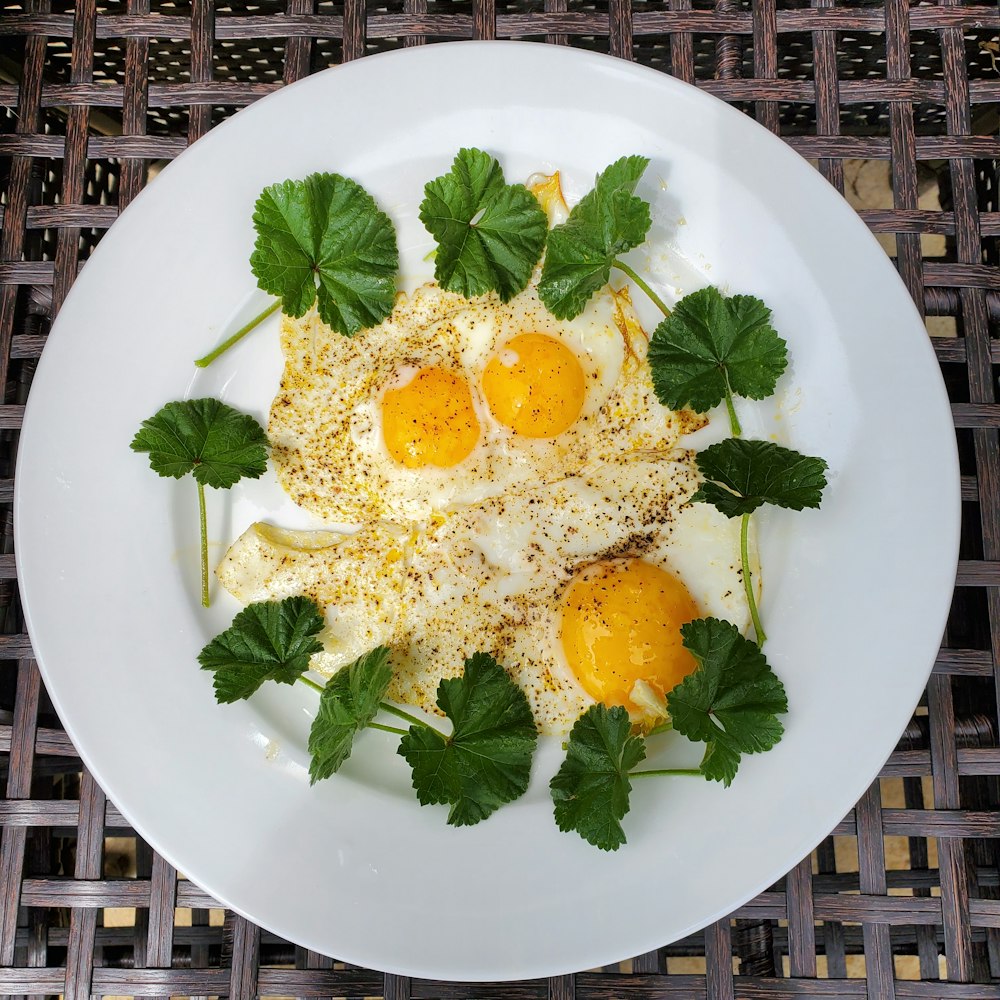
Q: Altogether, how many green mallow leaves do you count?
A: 11